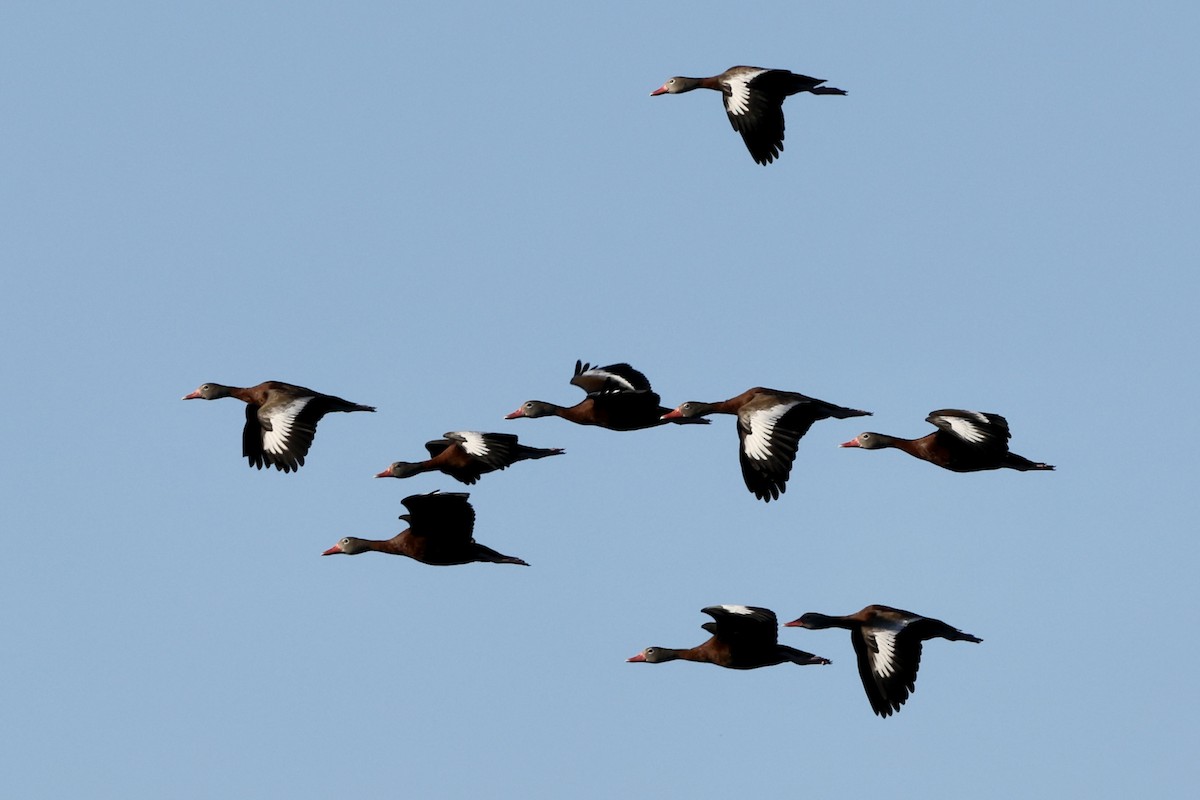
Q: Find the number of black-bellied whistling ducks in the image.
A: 9